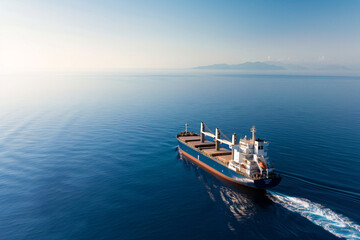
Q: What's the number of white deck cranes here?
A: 3